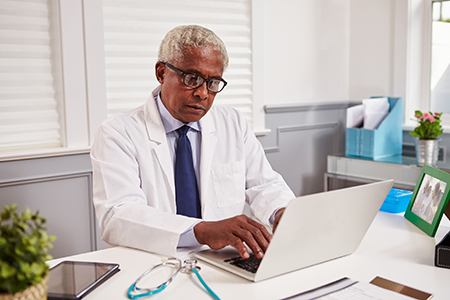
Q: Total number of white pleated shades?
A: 2